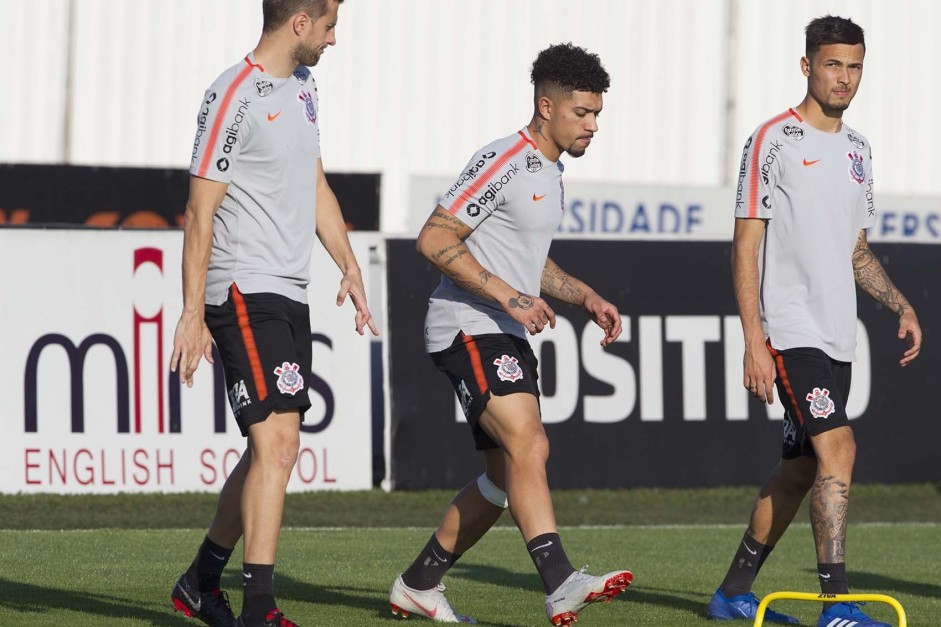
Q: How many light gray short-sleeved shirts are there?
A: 3